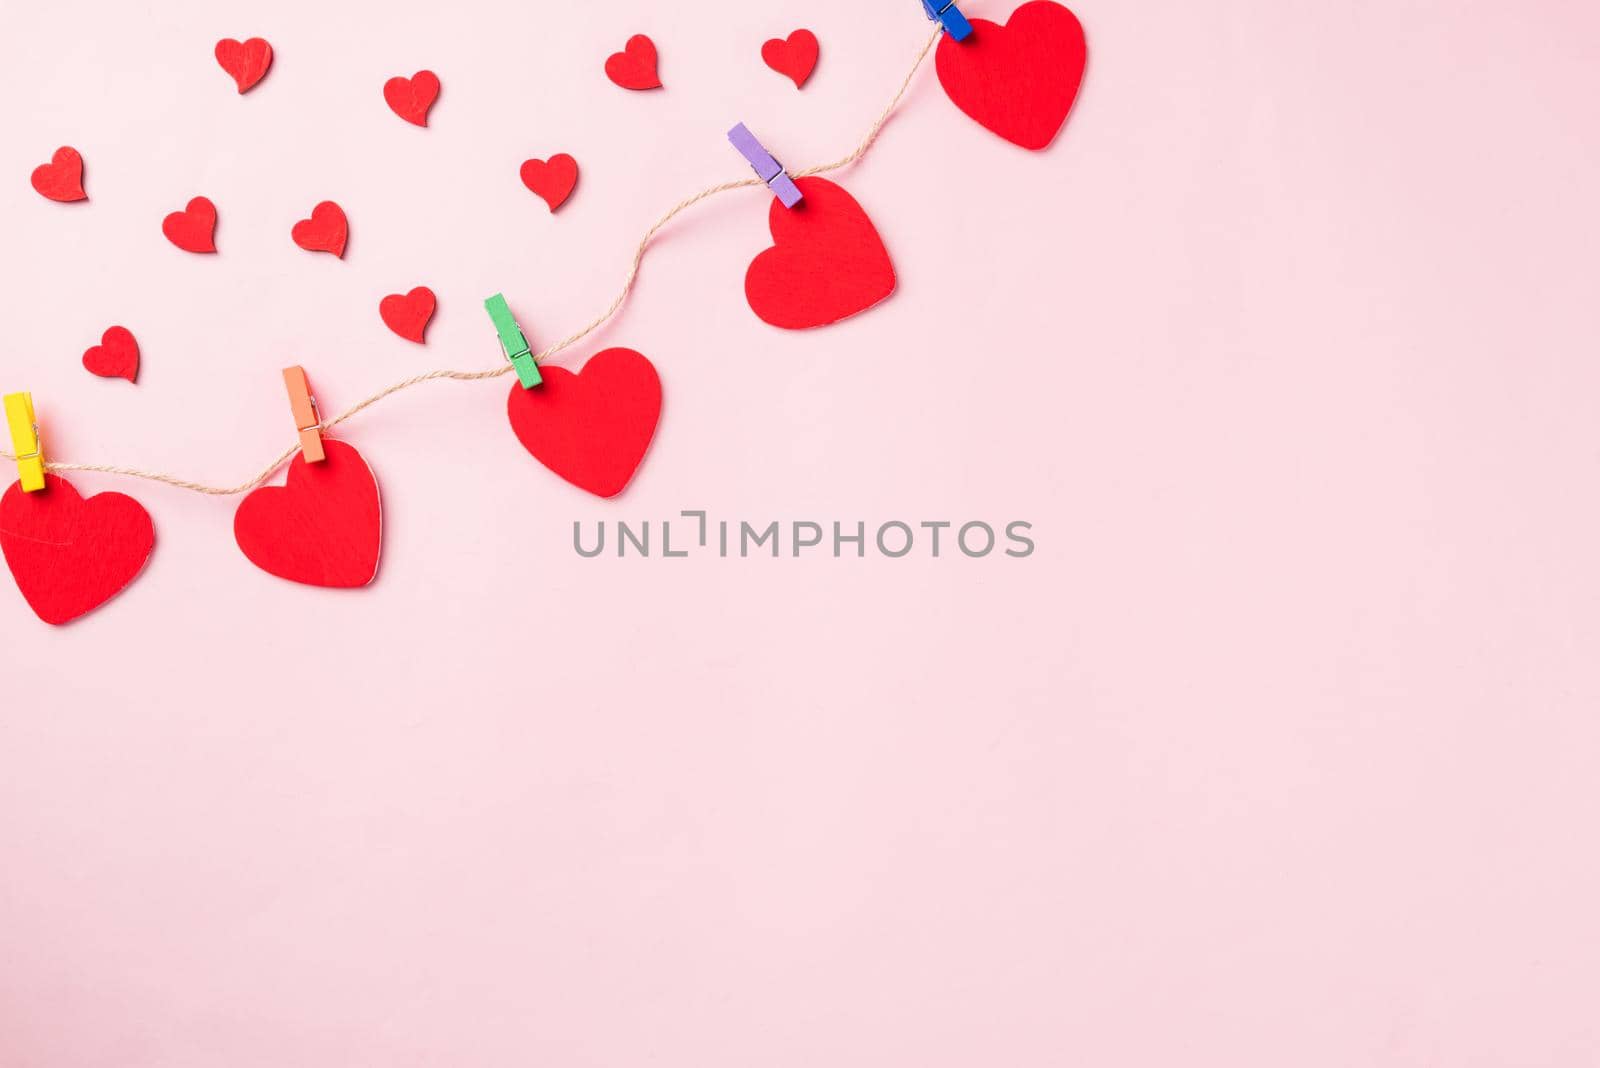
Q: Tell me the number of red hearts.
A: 15